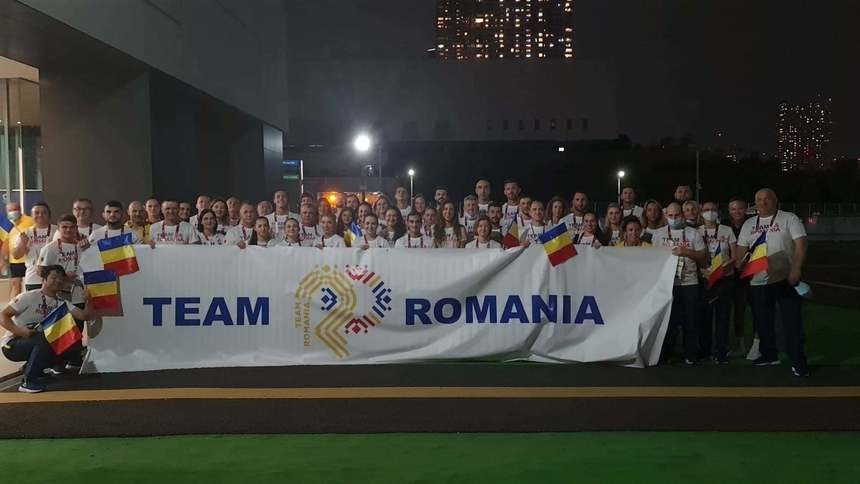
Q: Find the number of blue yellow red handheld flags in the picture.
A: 9